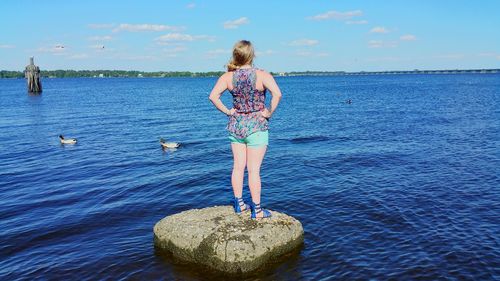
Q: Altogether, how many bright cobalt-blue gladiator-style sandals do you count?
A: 2